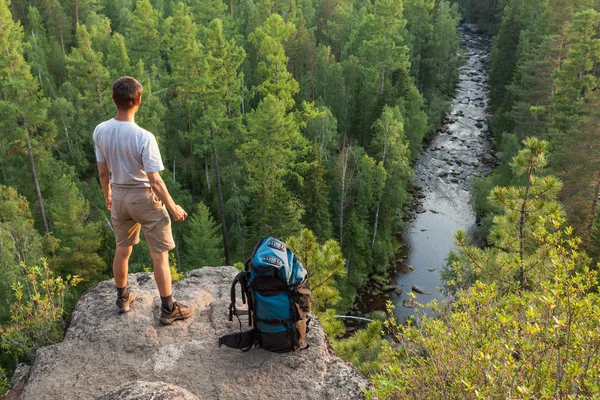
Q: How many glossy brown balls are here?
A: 0